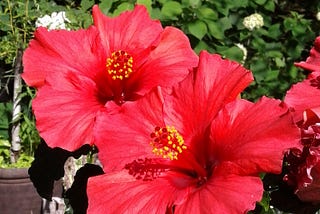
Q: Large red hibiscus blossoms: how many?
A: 2